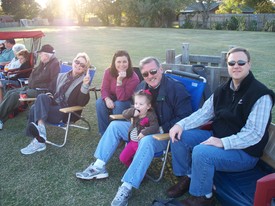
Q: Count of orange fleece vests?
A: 0